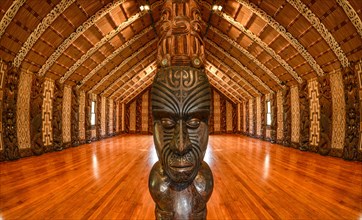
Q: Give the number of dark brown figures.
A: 1